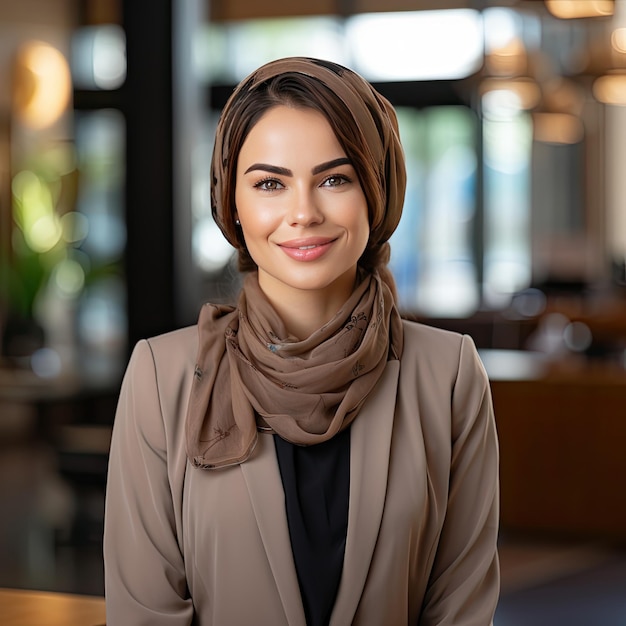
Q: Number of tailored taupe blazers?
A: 1